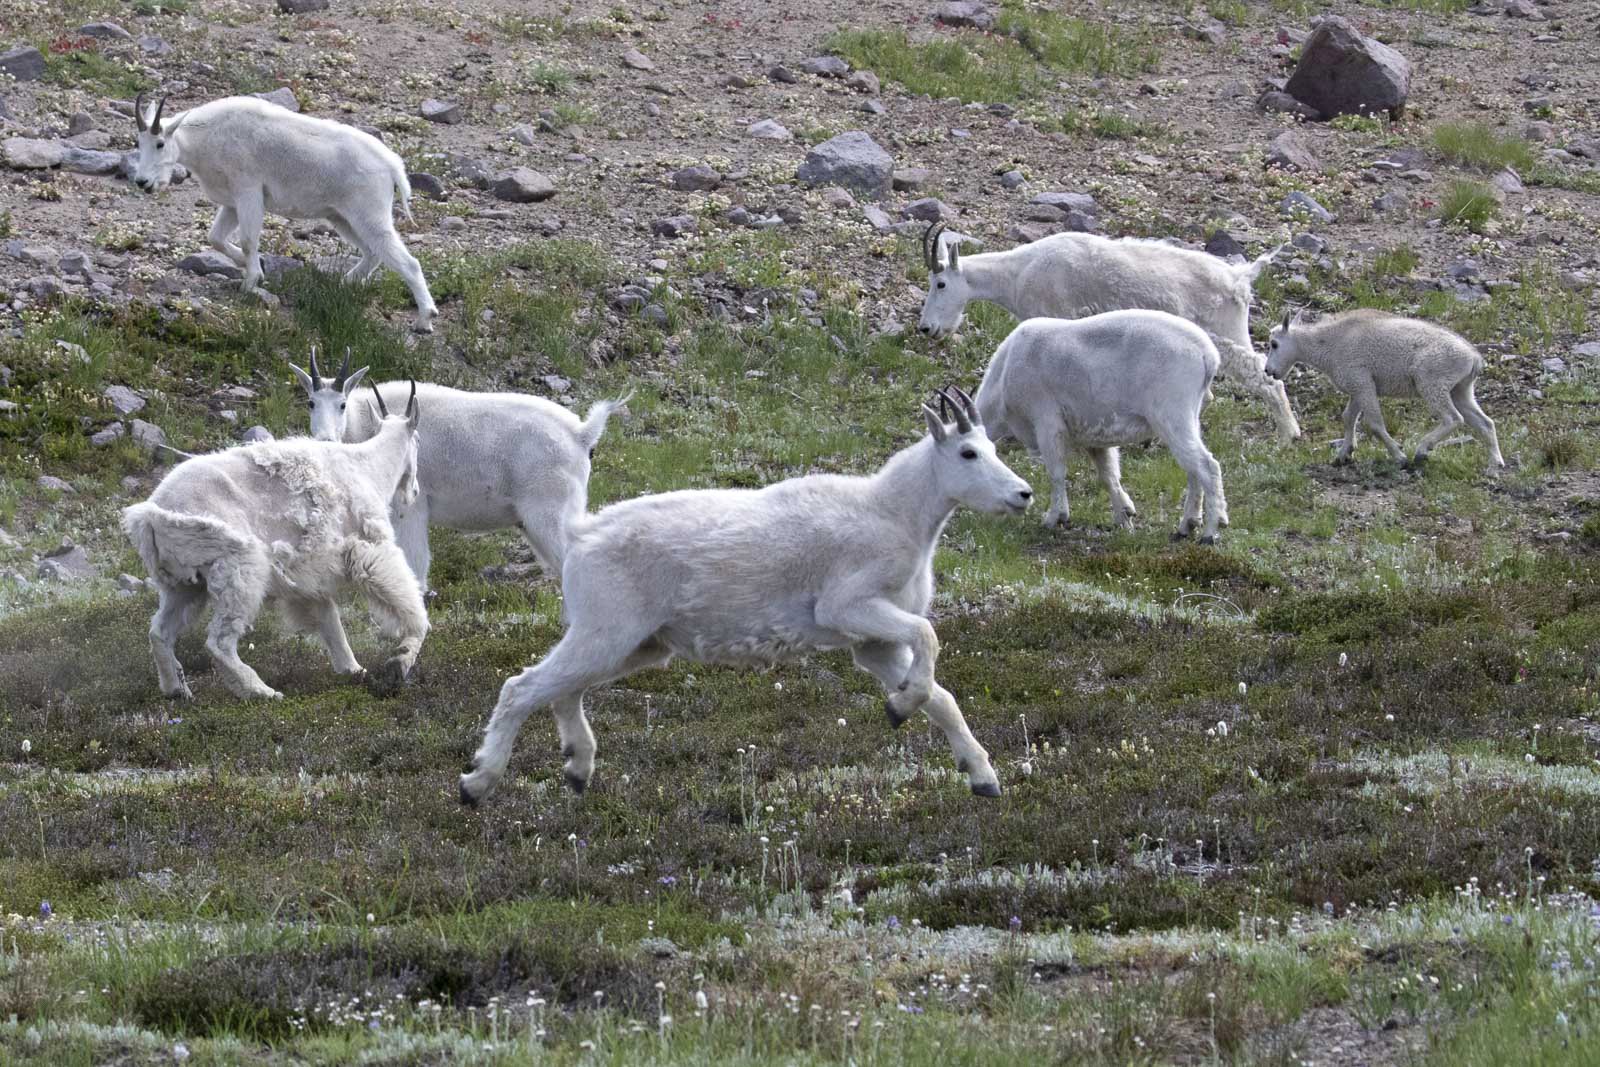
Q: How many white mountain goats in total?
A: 7